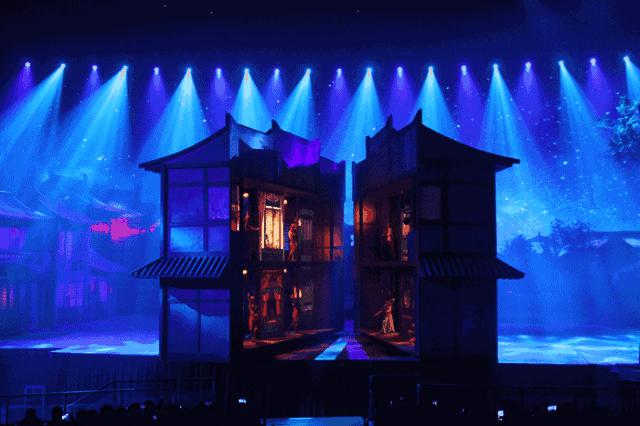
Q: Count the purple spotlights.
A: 10